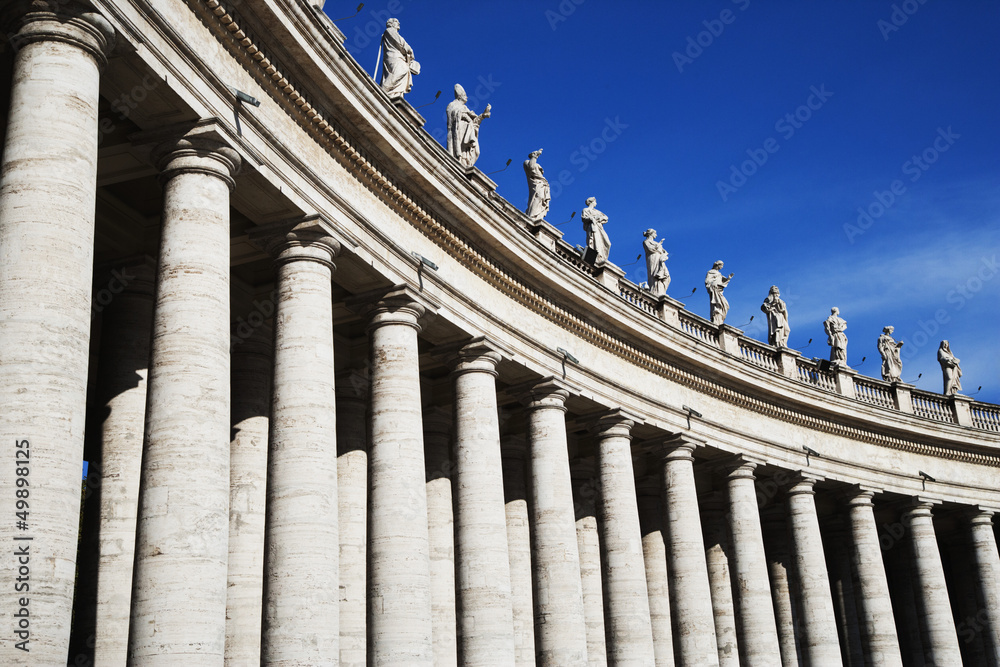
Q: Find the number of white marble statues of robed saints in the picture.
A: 10